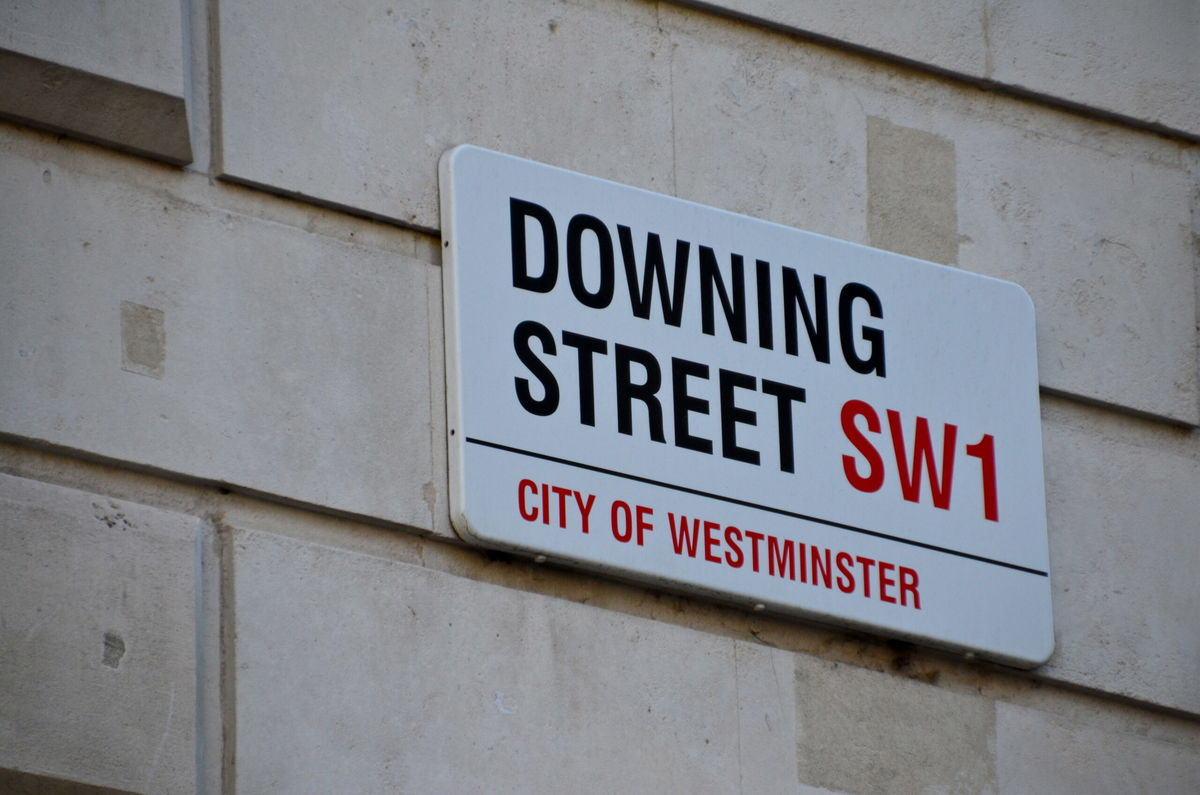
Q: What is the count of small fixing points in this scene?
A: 5